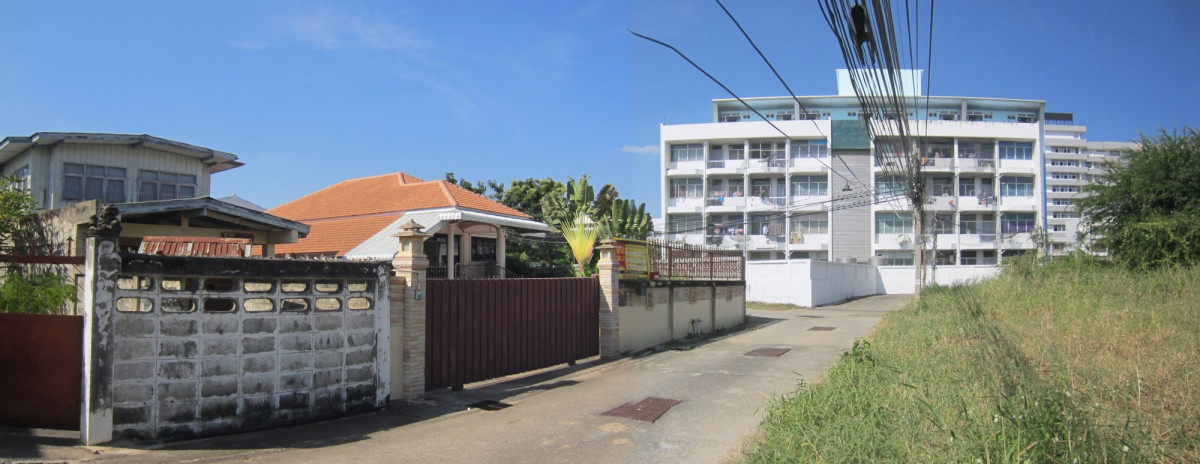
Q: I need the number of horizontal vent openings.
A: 14